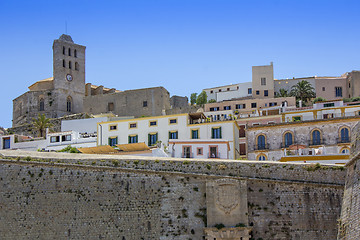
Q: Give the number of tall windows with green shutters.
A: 6